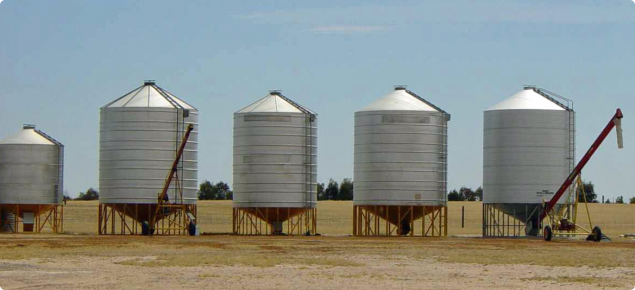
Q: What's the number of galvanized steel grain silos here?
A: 5